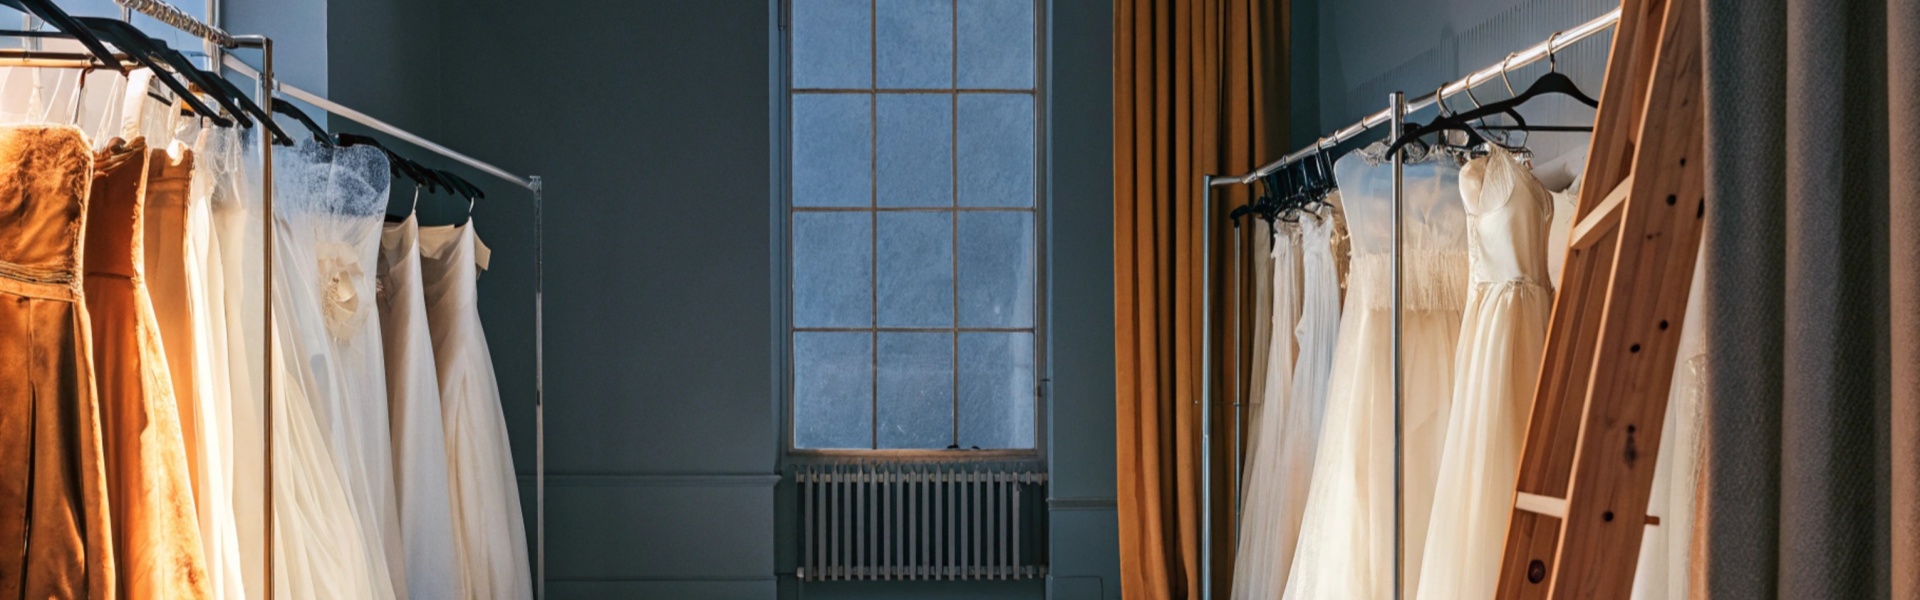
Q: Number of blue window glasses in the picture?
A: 12